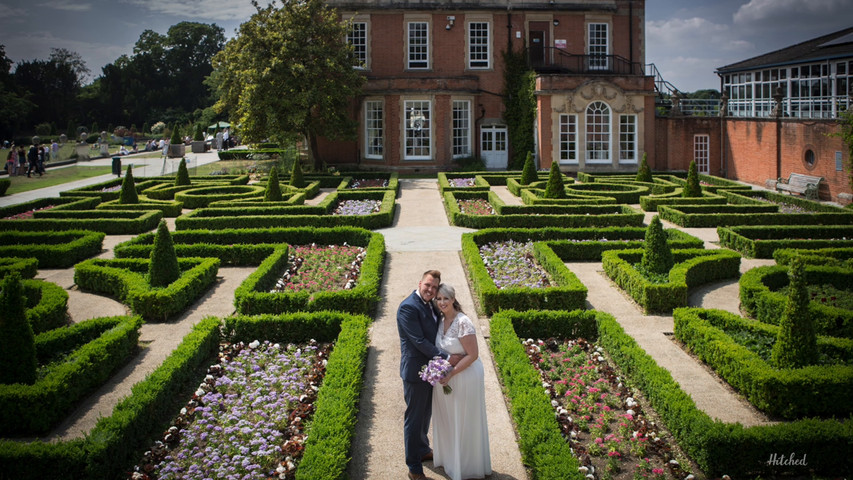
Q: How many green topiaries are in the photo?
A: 12